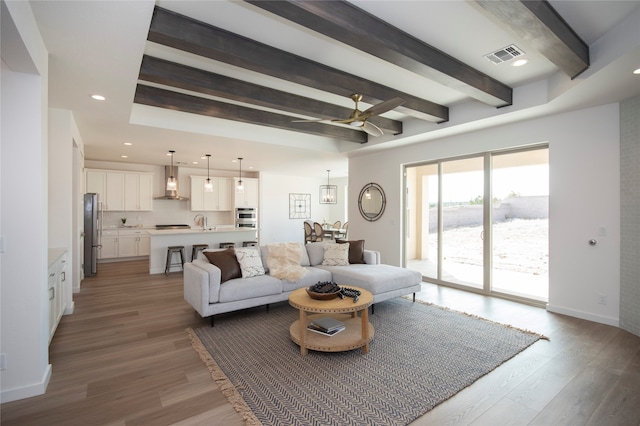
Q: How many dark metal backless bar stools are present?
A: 4